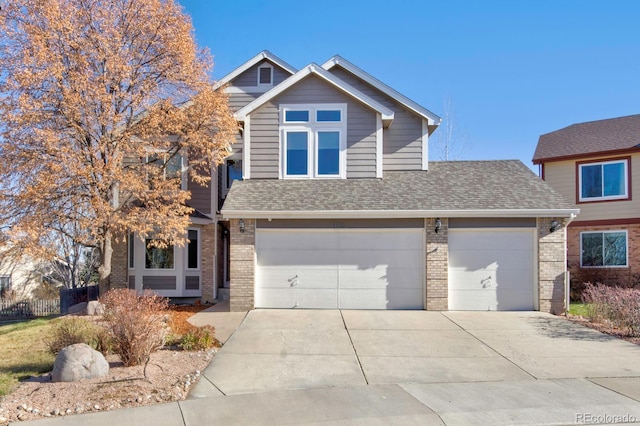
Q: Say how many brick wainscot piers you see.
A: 3